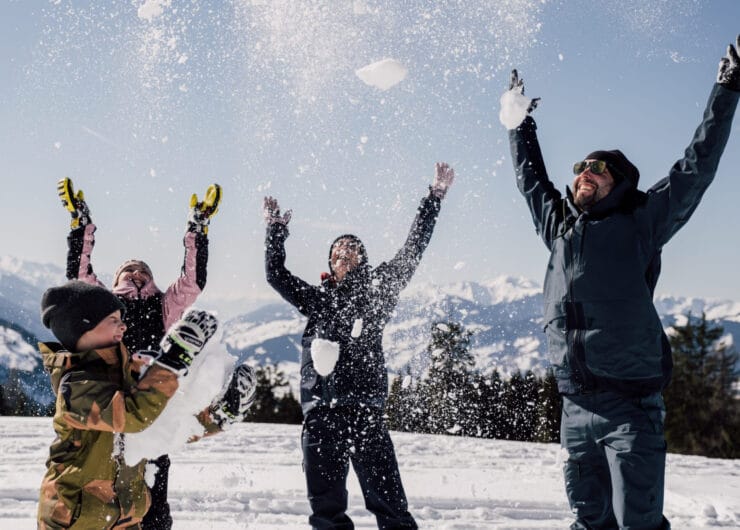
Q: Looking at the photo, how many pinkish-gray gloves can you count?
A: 2